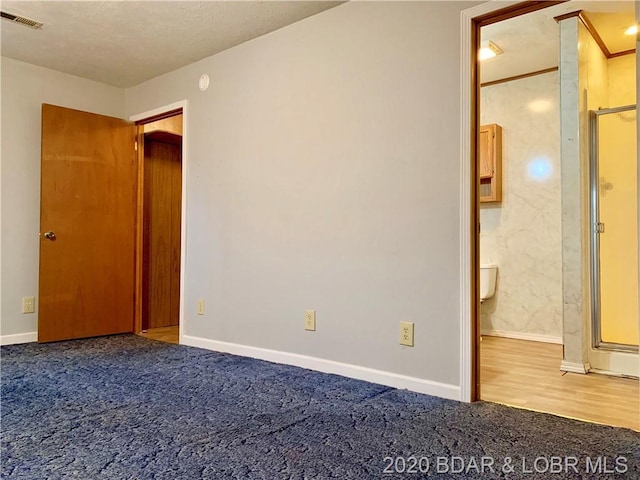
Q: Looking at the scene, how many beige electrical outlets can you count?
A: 4